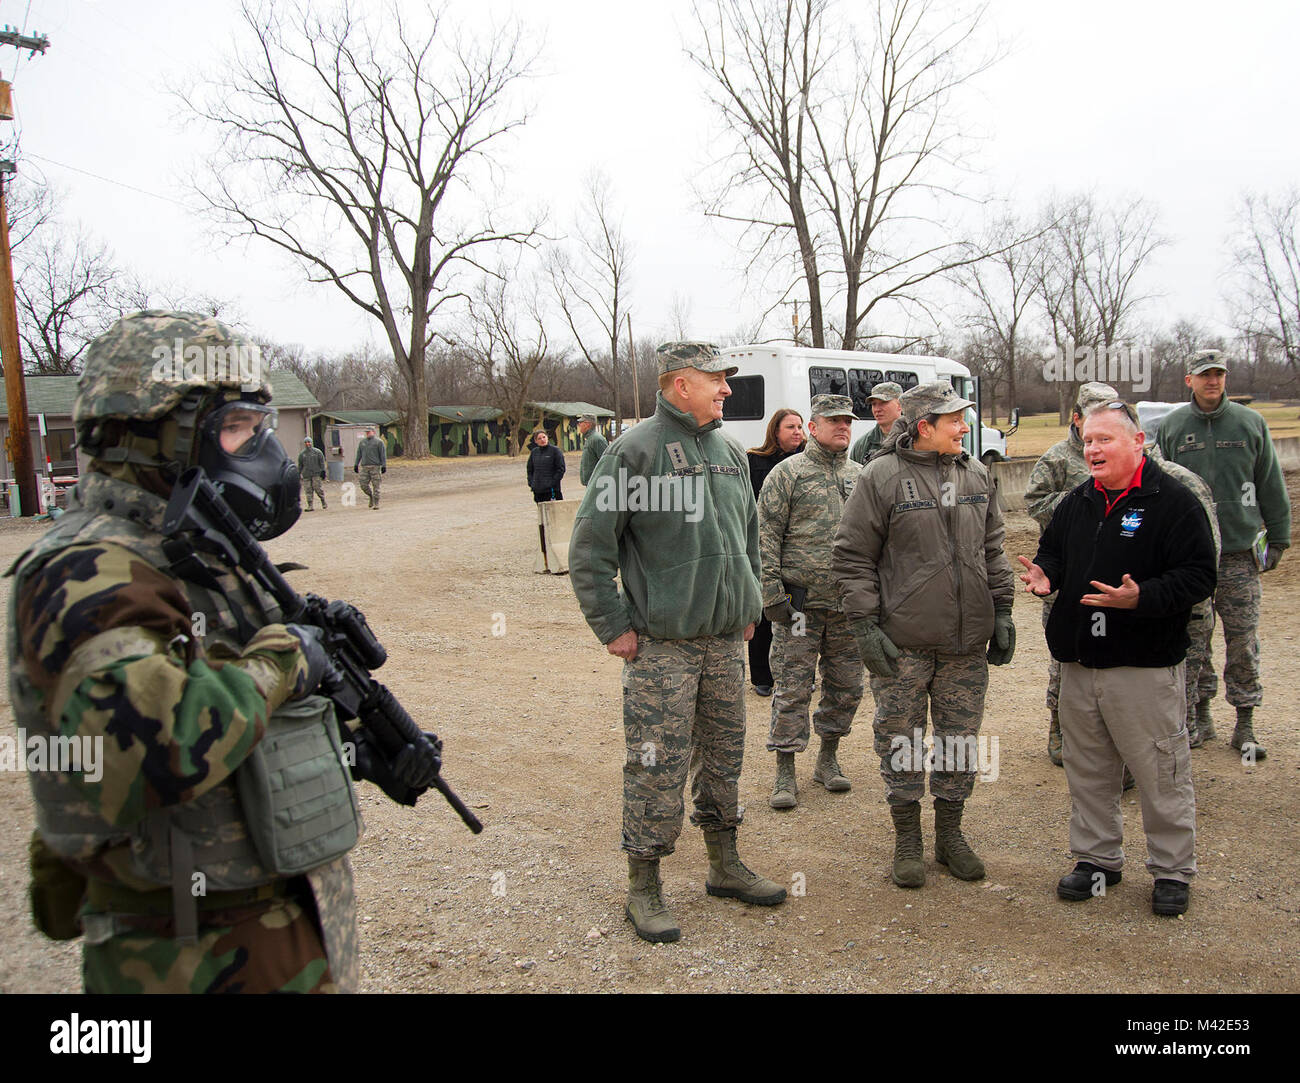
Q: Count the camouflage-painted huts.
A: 3